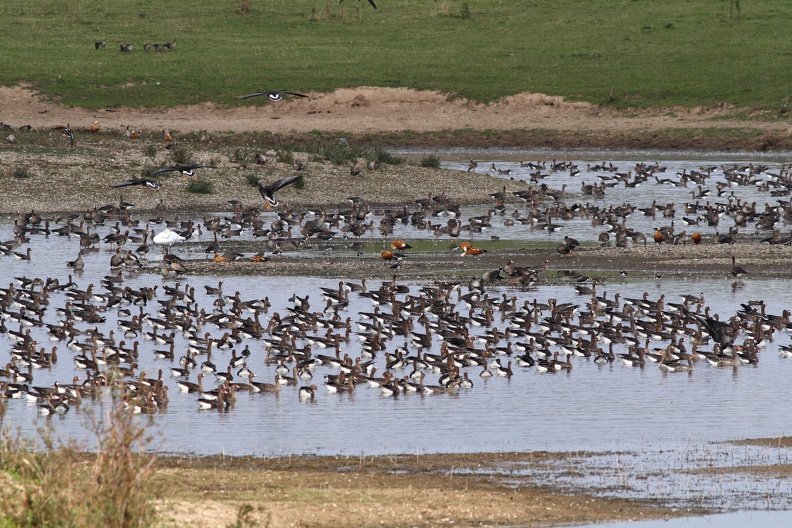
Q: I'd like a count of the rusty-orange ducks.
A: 12